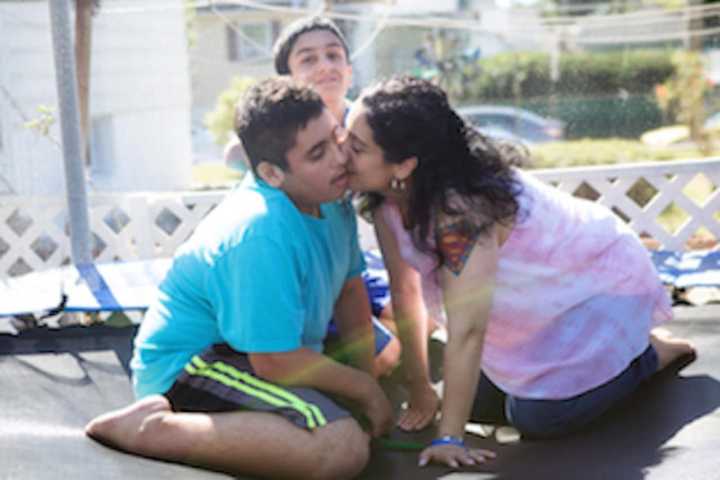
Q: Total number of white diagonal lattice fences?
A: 1